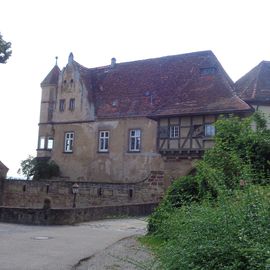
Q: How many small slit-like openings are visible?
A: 4